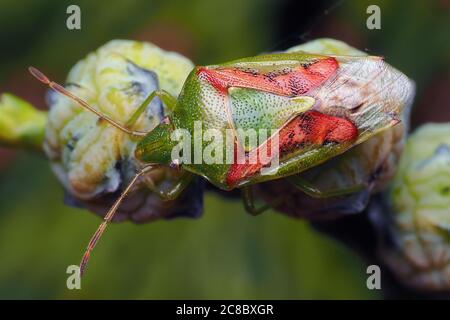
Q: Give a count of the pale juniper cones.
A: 3